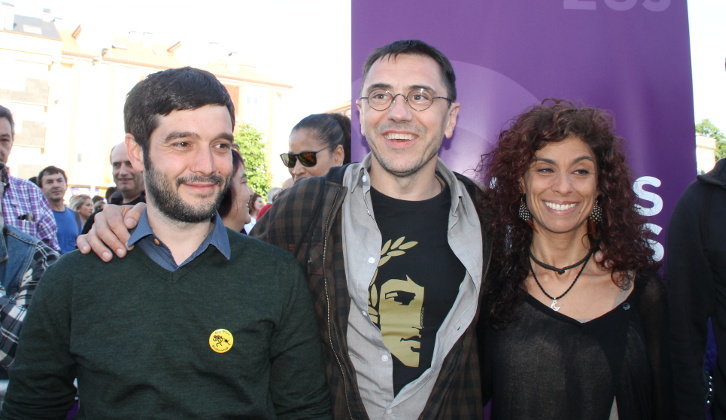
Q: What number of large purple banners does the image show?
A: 1